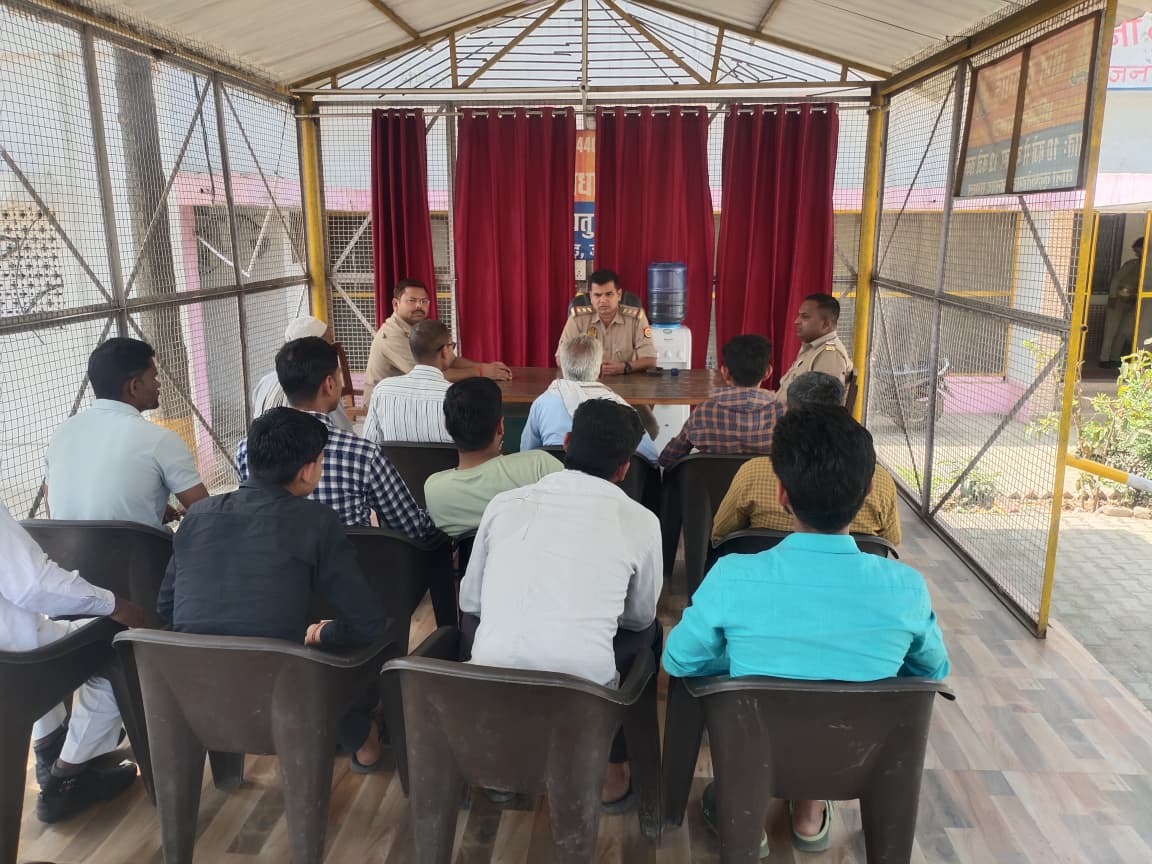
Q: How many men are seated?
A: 15